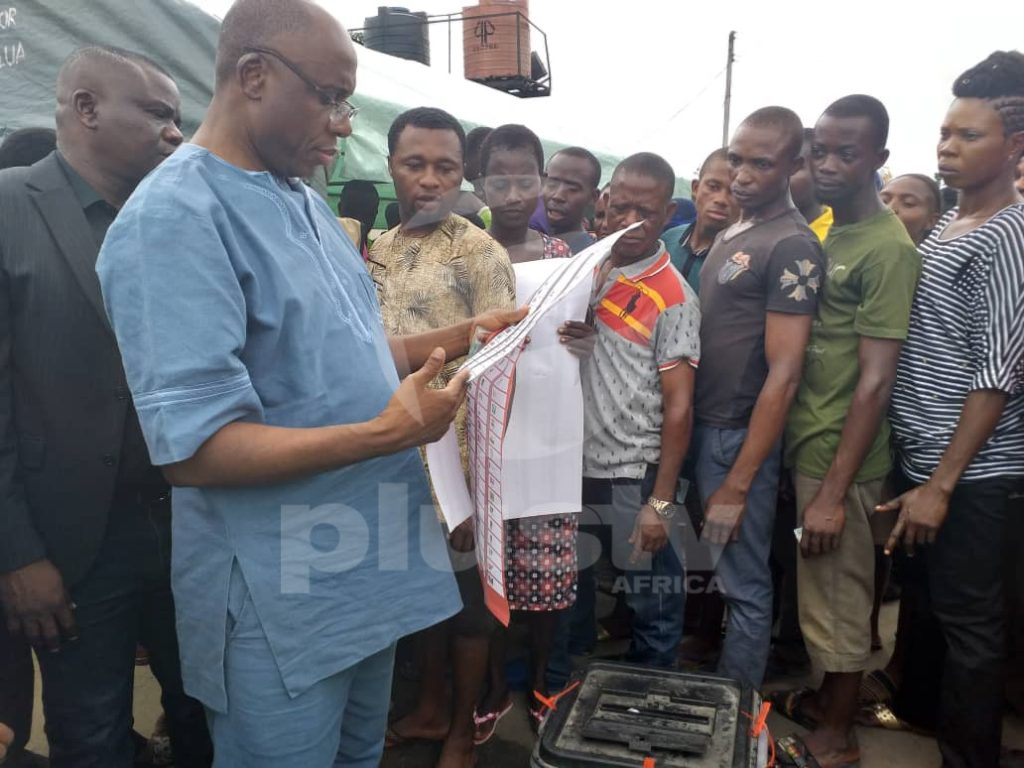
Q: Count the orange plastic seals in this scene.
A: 3